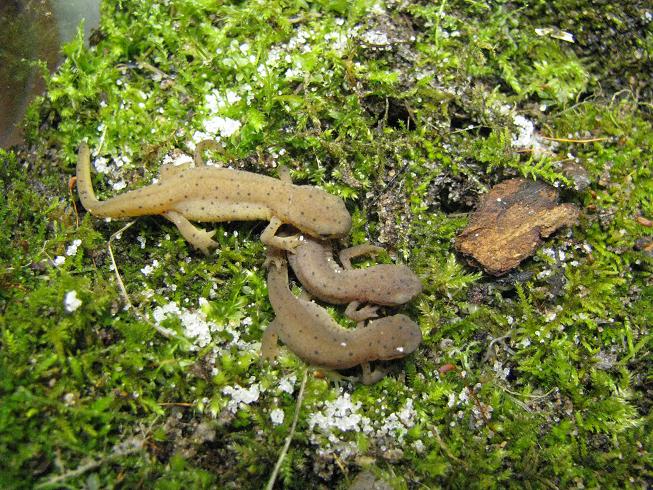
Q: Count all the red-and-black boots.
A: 0